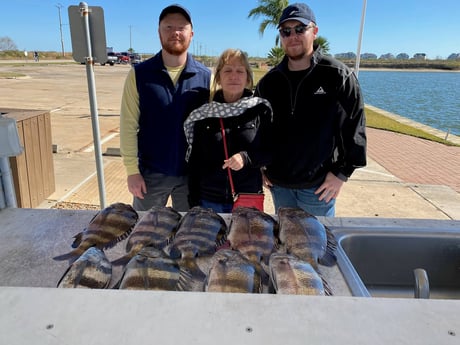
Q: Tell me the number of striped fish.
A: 9